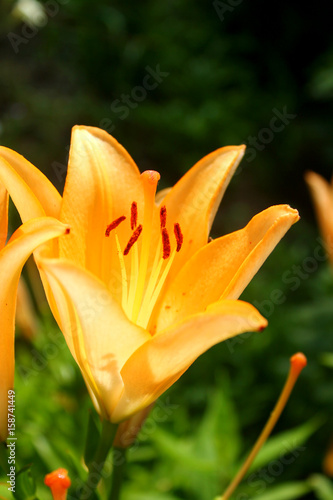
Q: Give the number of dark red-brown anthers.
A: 6